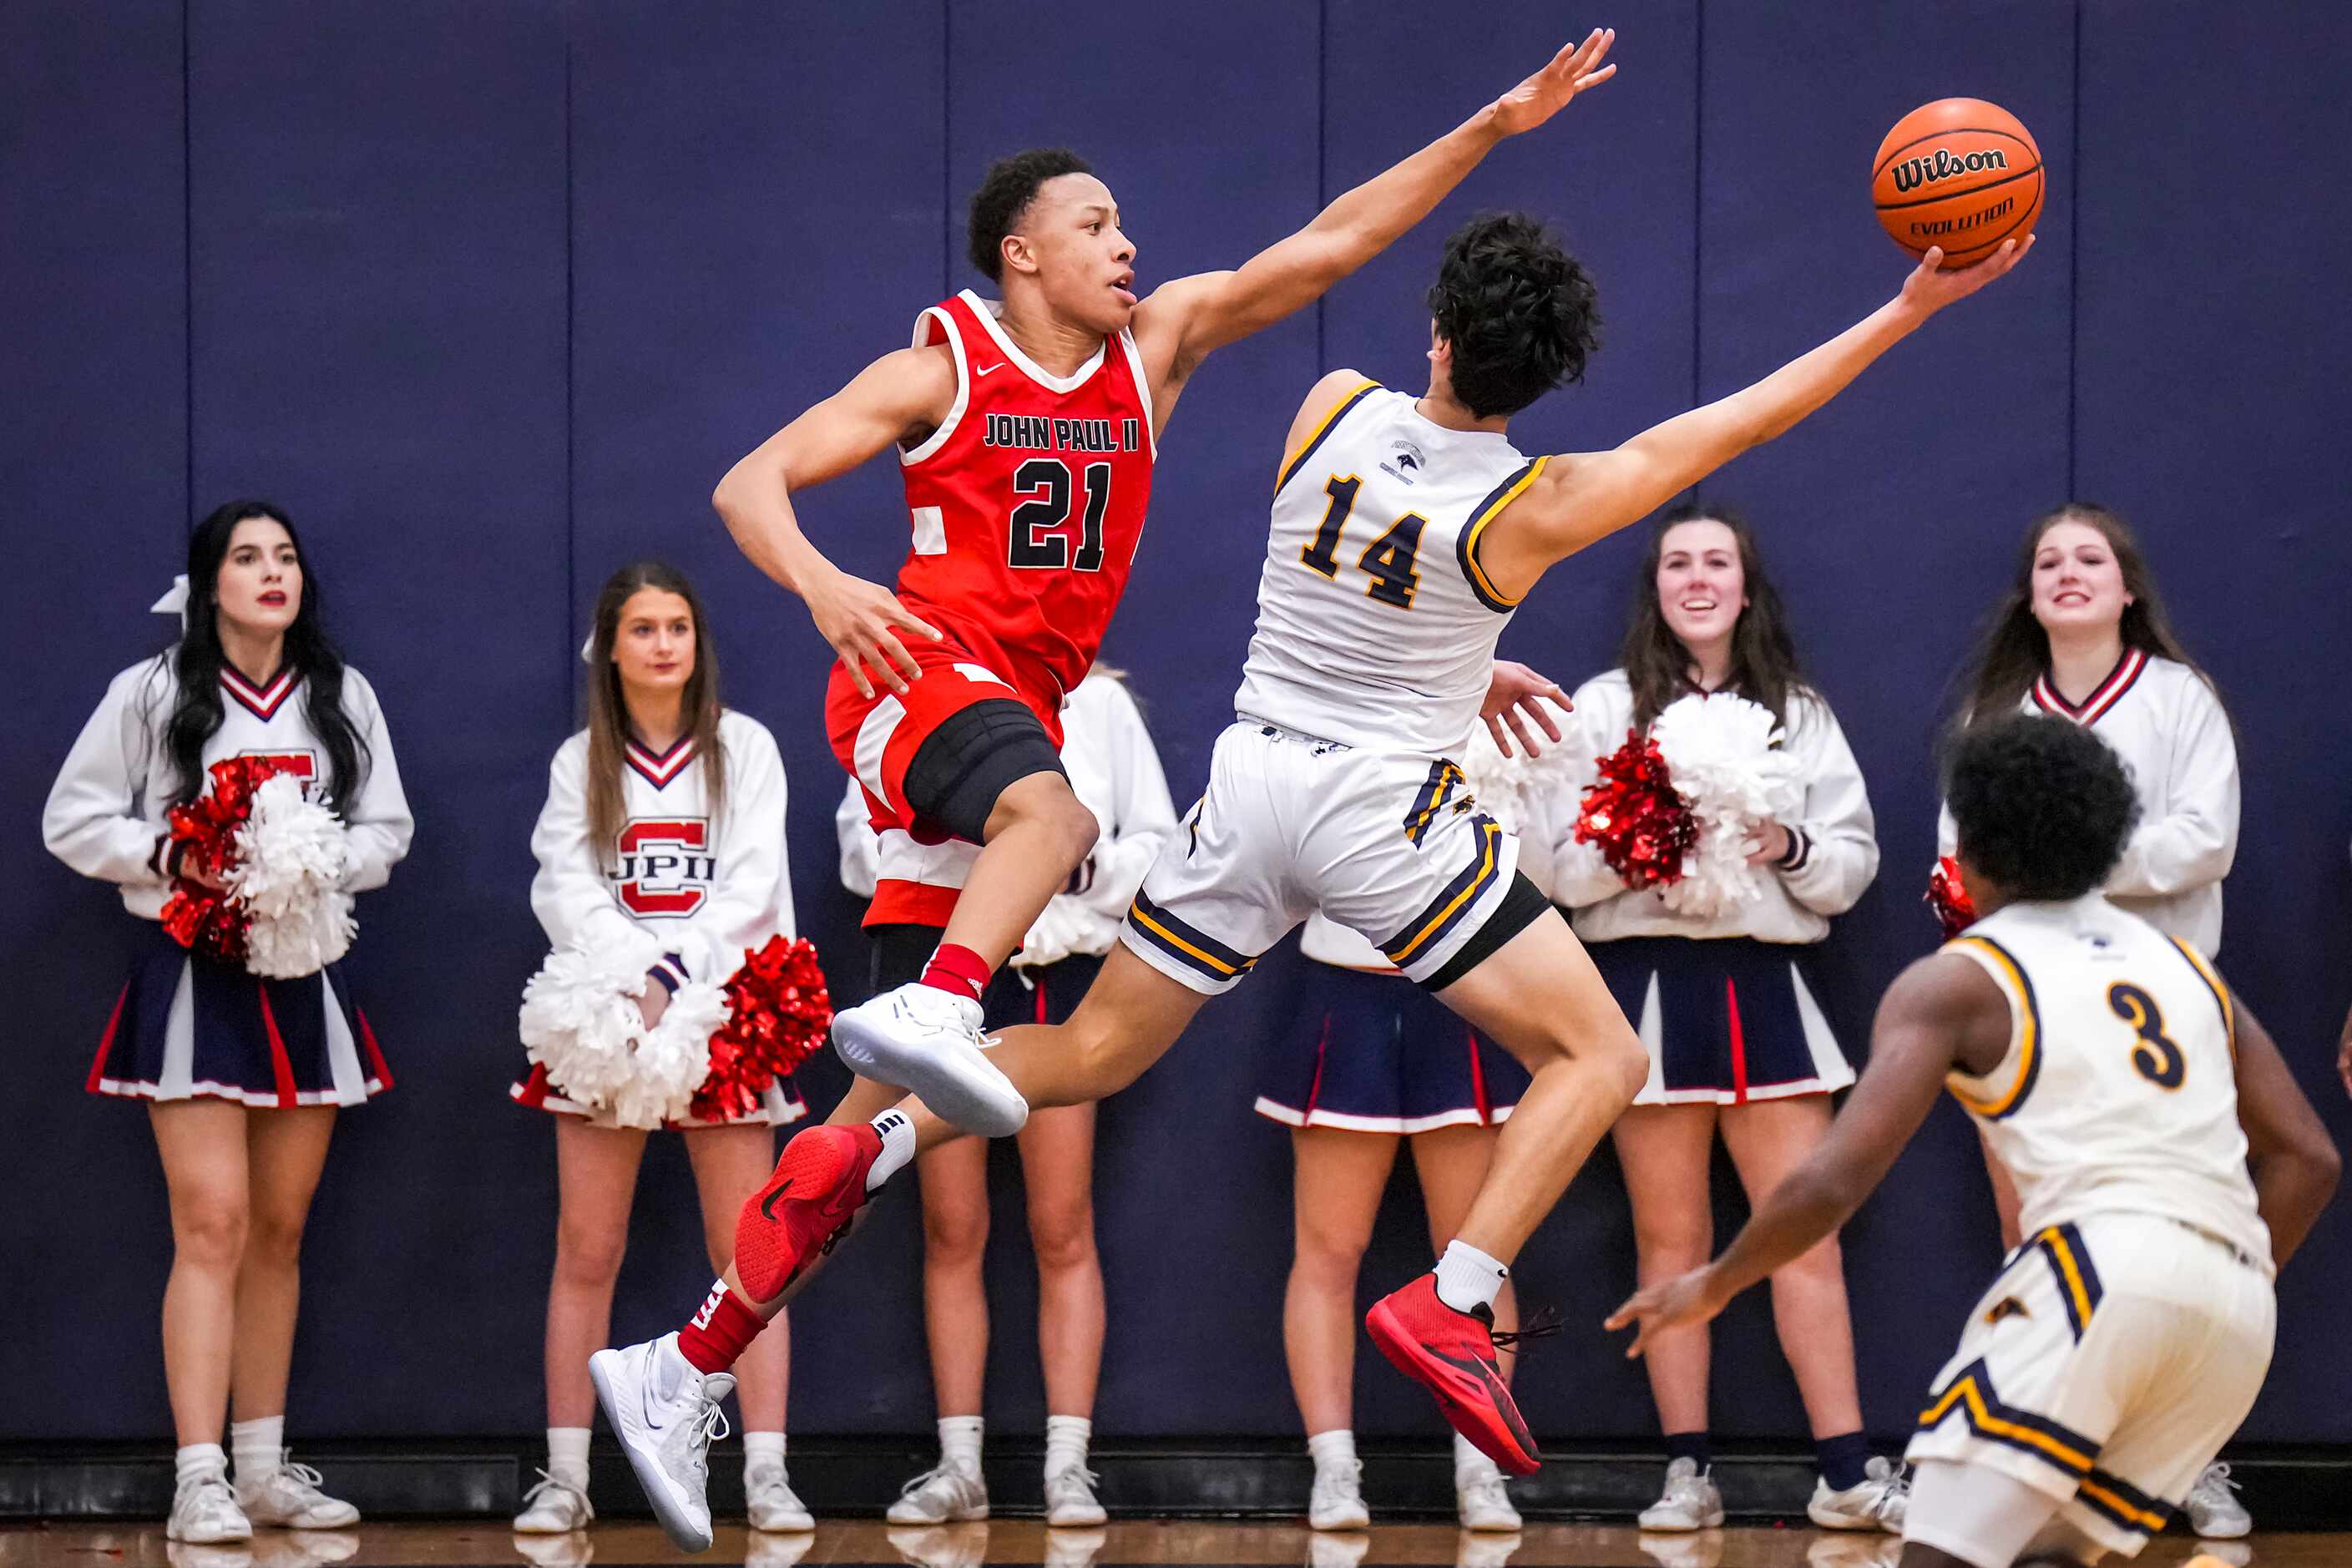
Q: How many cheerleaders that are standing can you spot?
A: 6